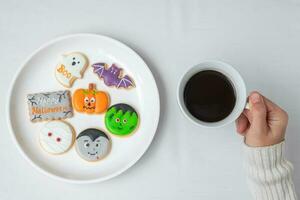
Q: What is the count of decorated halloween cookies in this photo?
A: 7